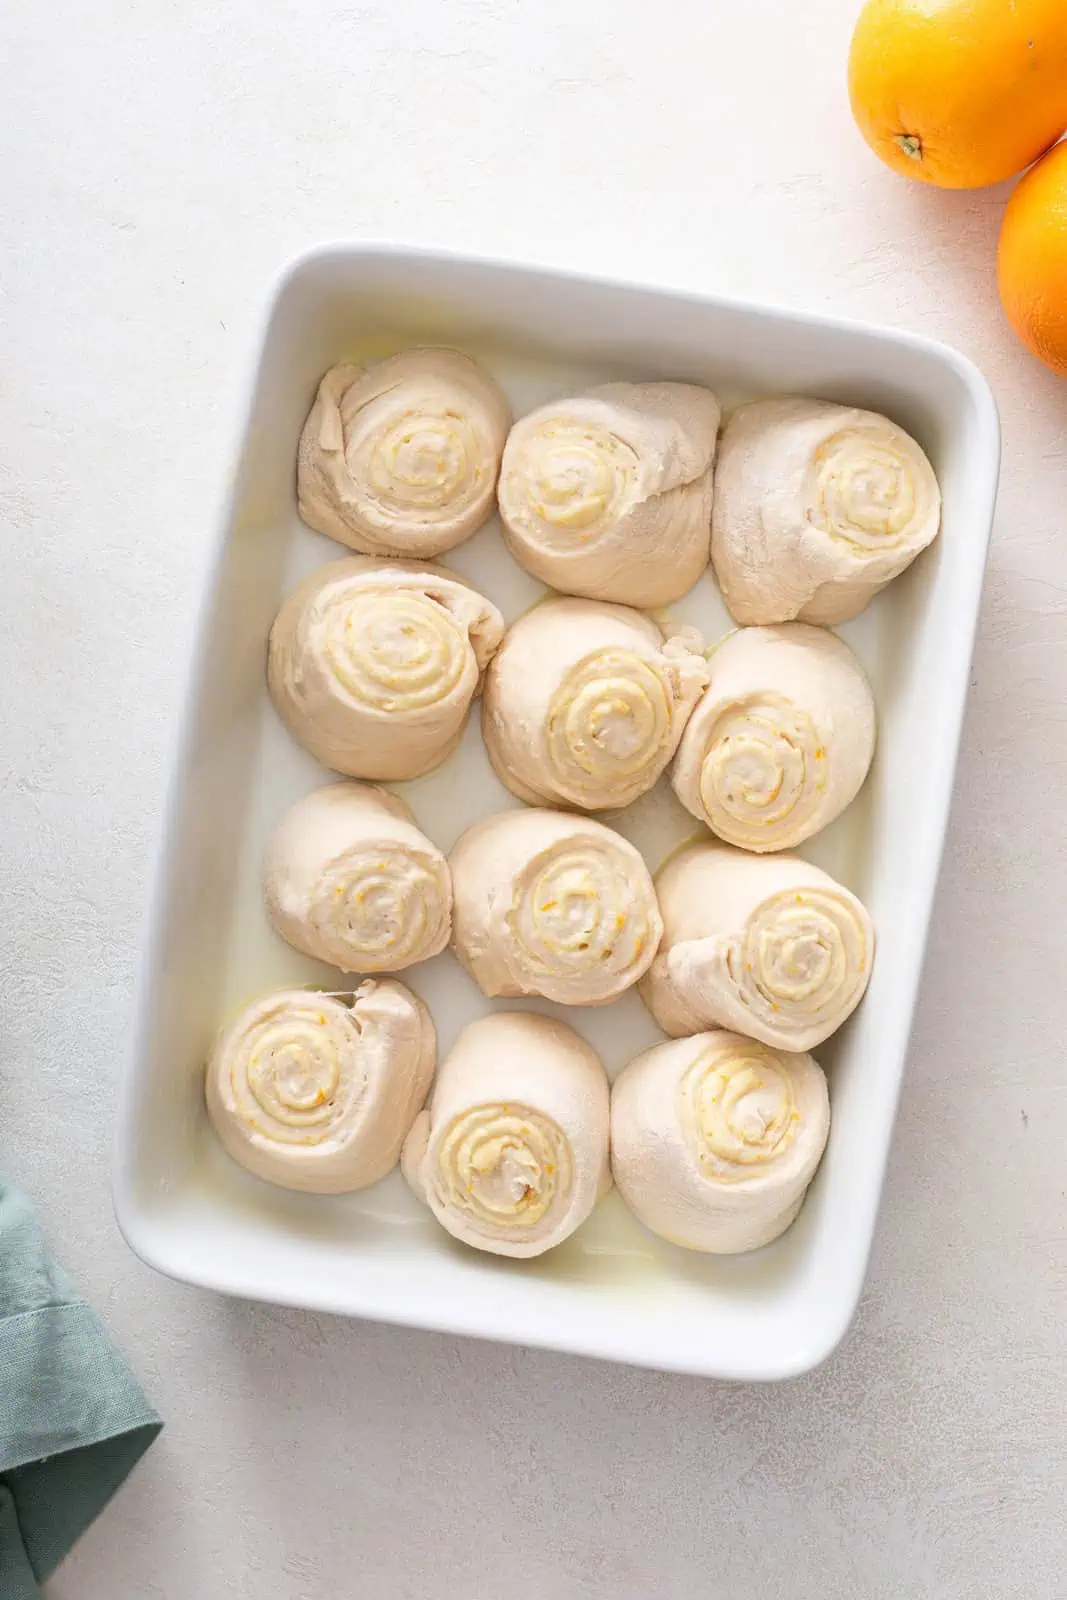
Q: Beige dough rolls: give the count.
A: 12